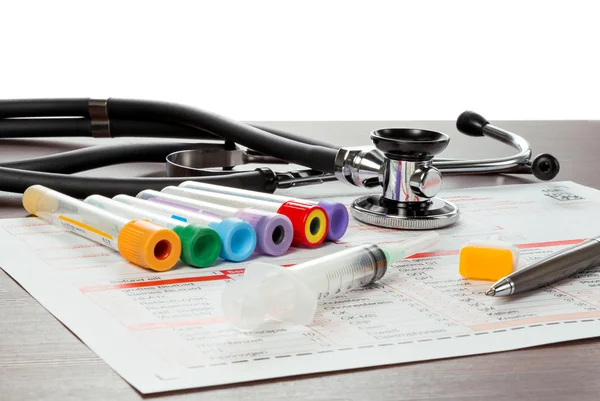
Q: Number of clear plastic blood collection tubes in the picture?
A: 6